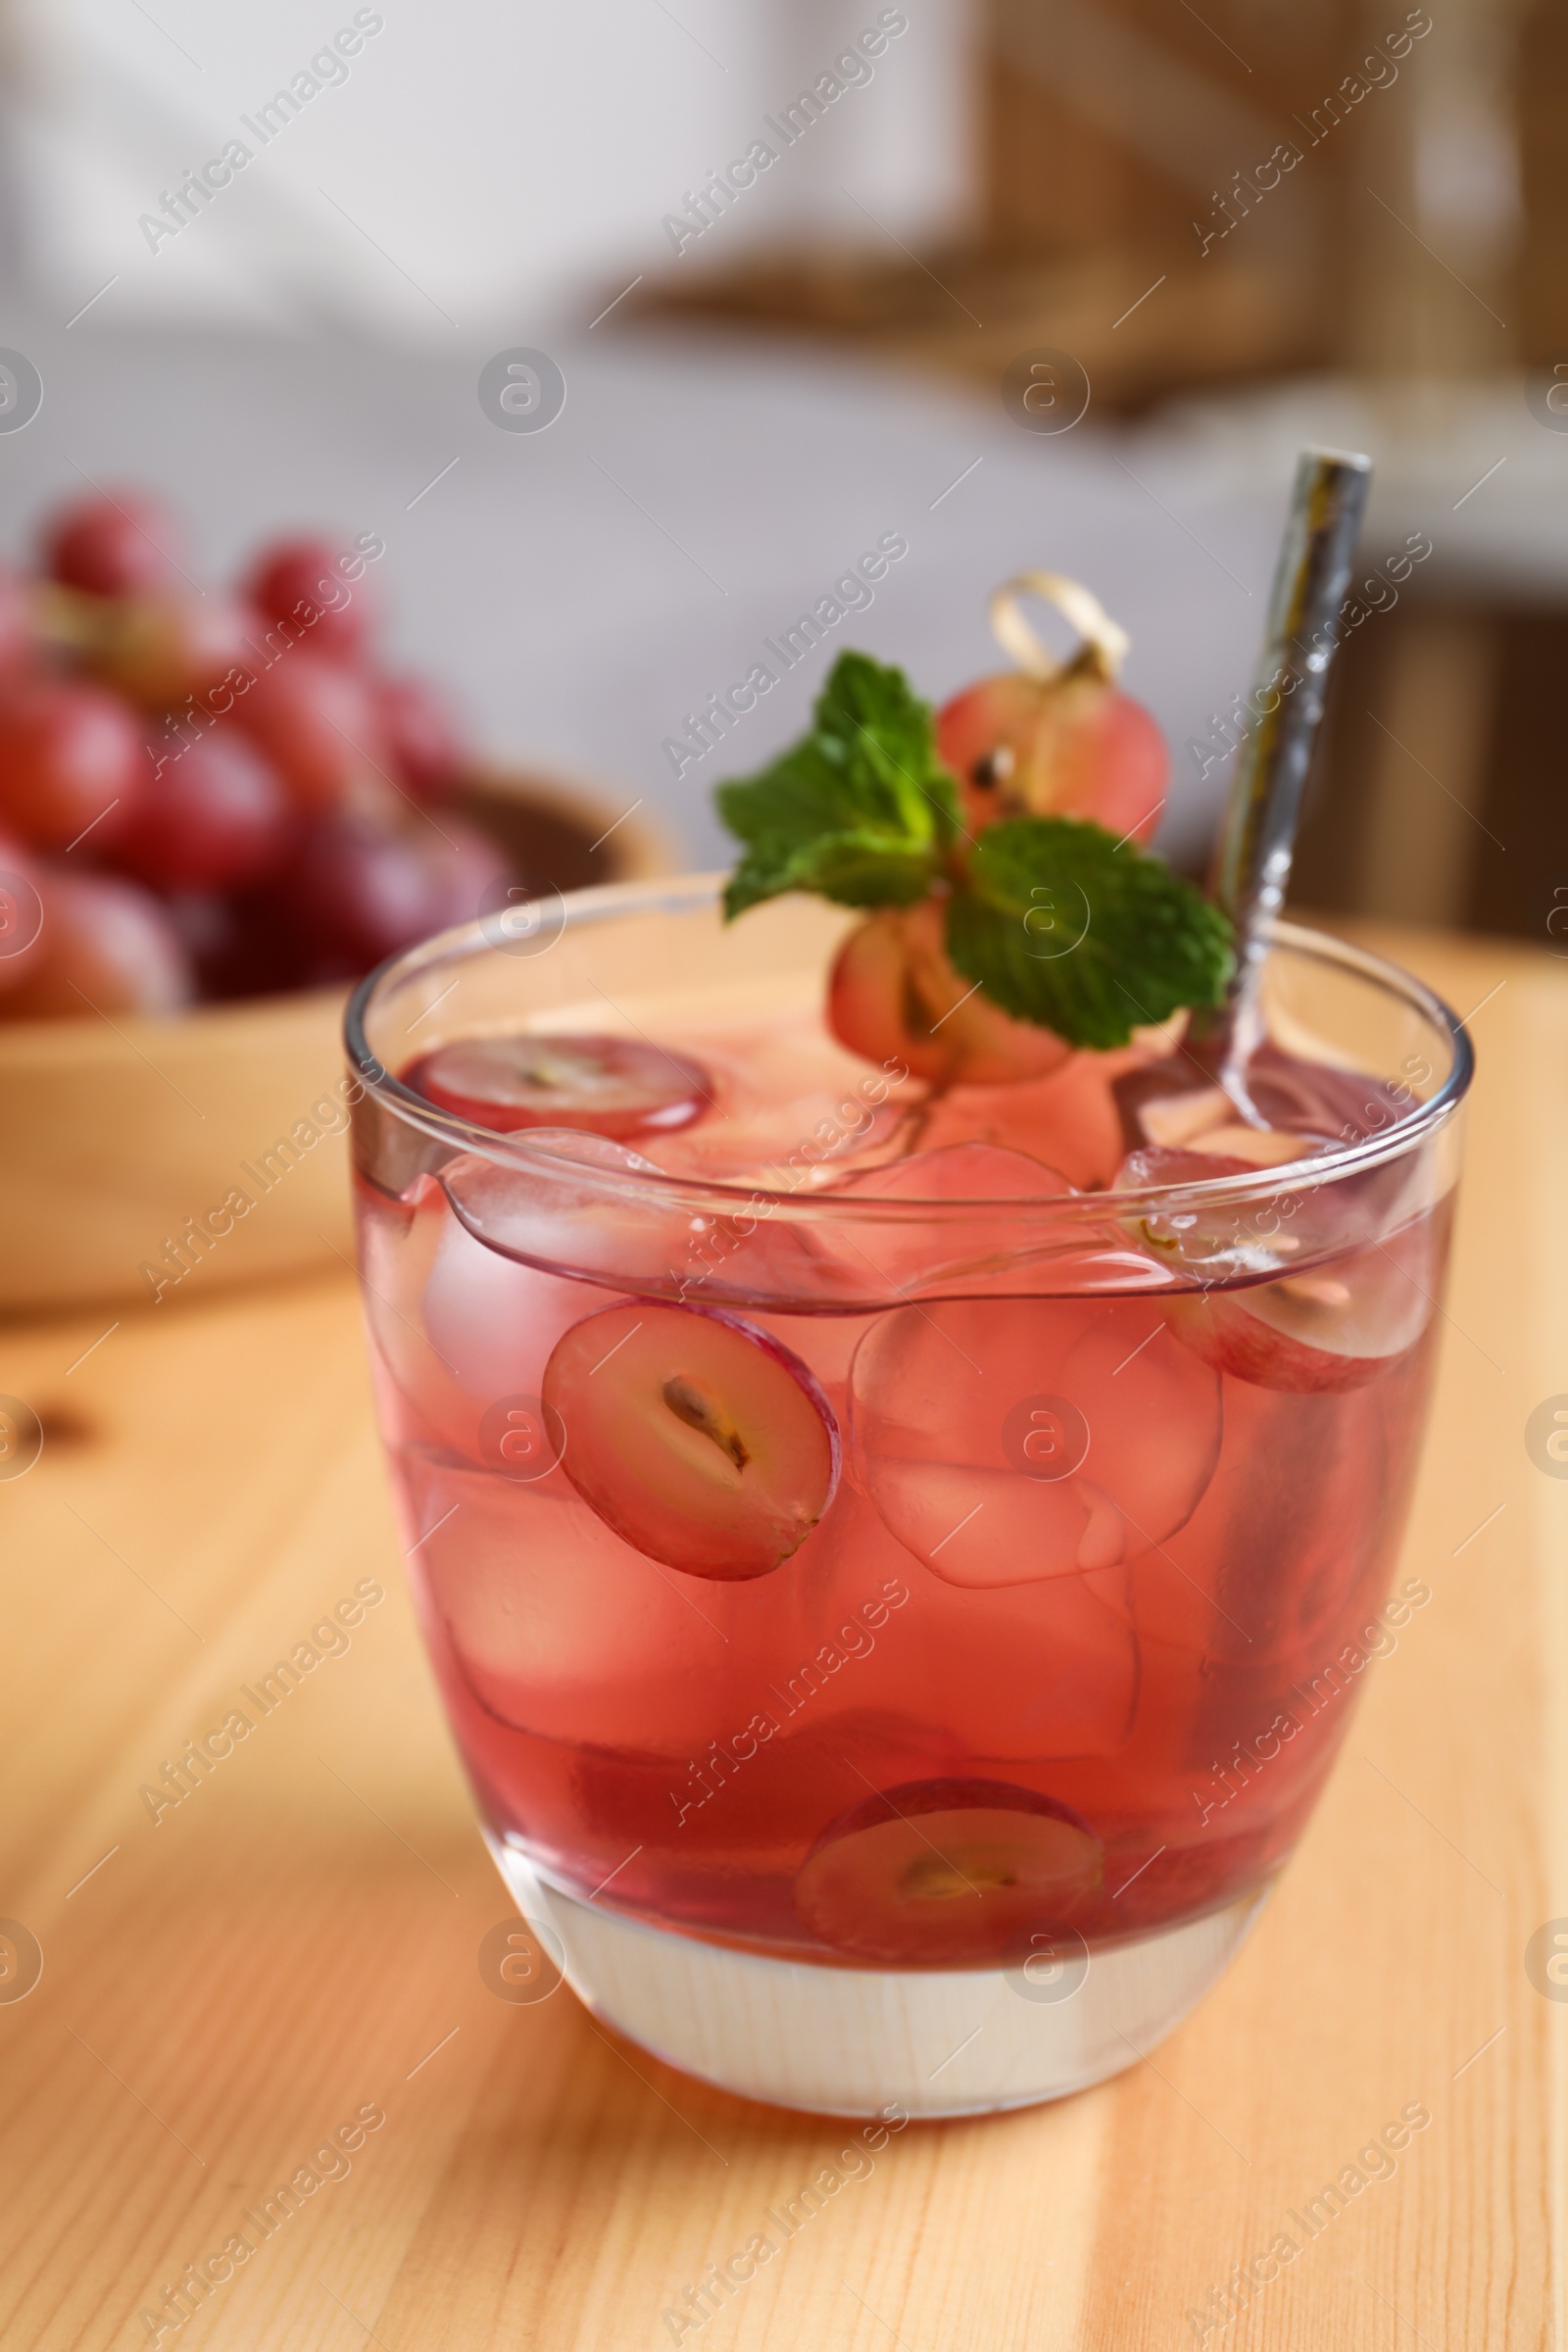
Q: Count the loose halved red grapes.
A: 4